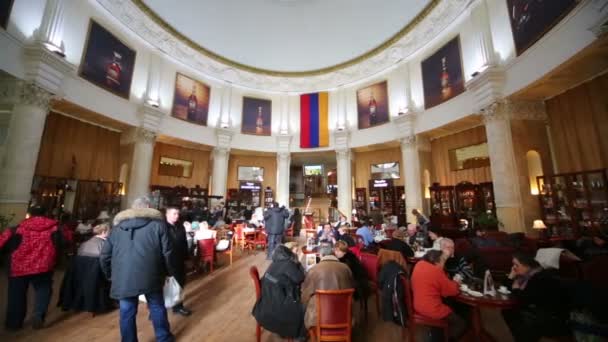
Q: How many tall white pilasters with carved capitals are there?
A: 7